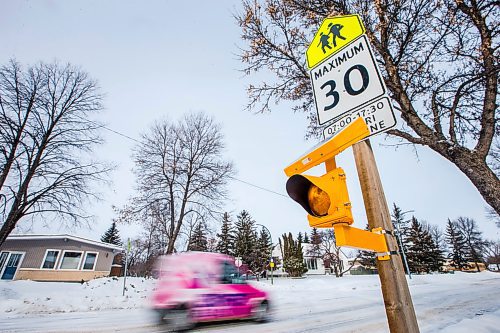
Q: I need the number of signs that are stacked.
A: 3